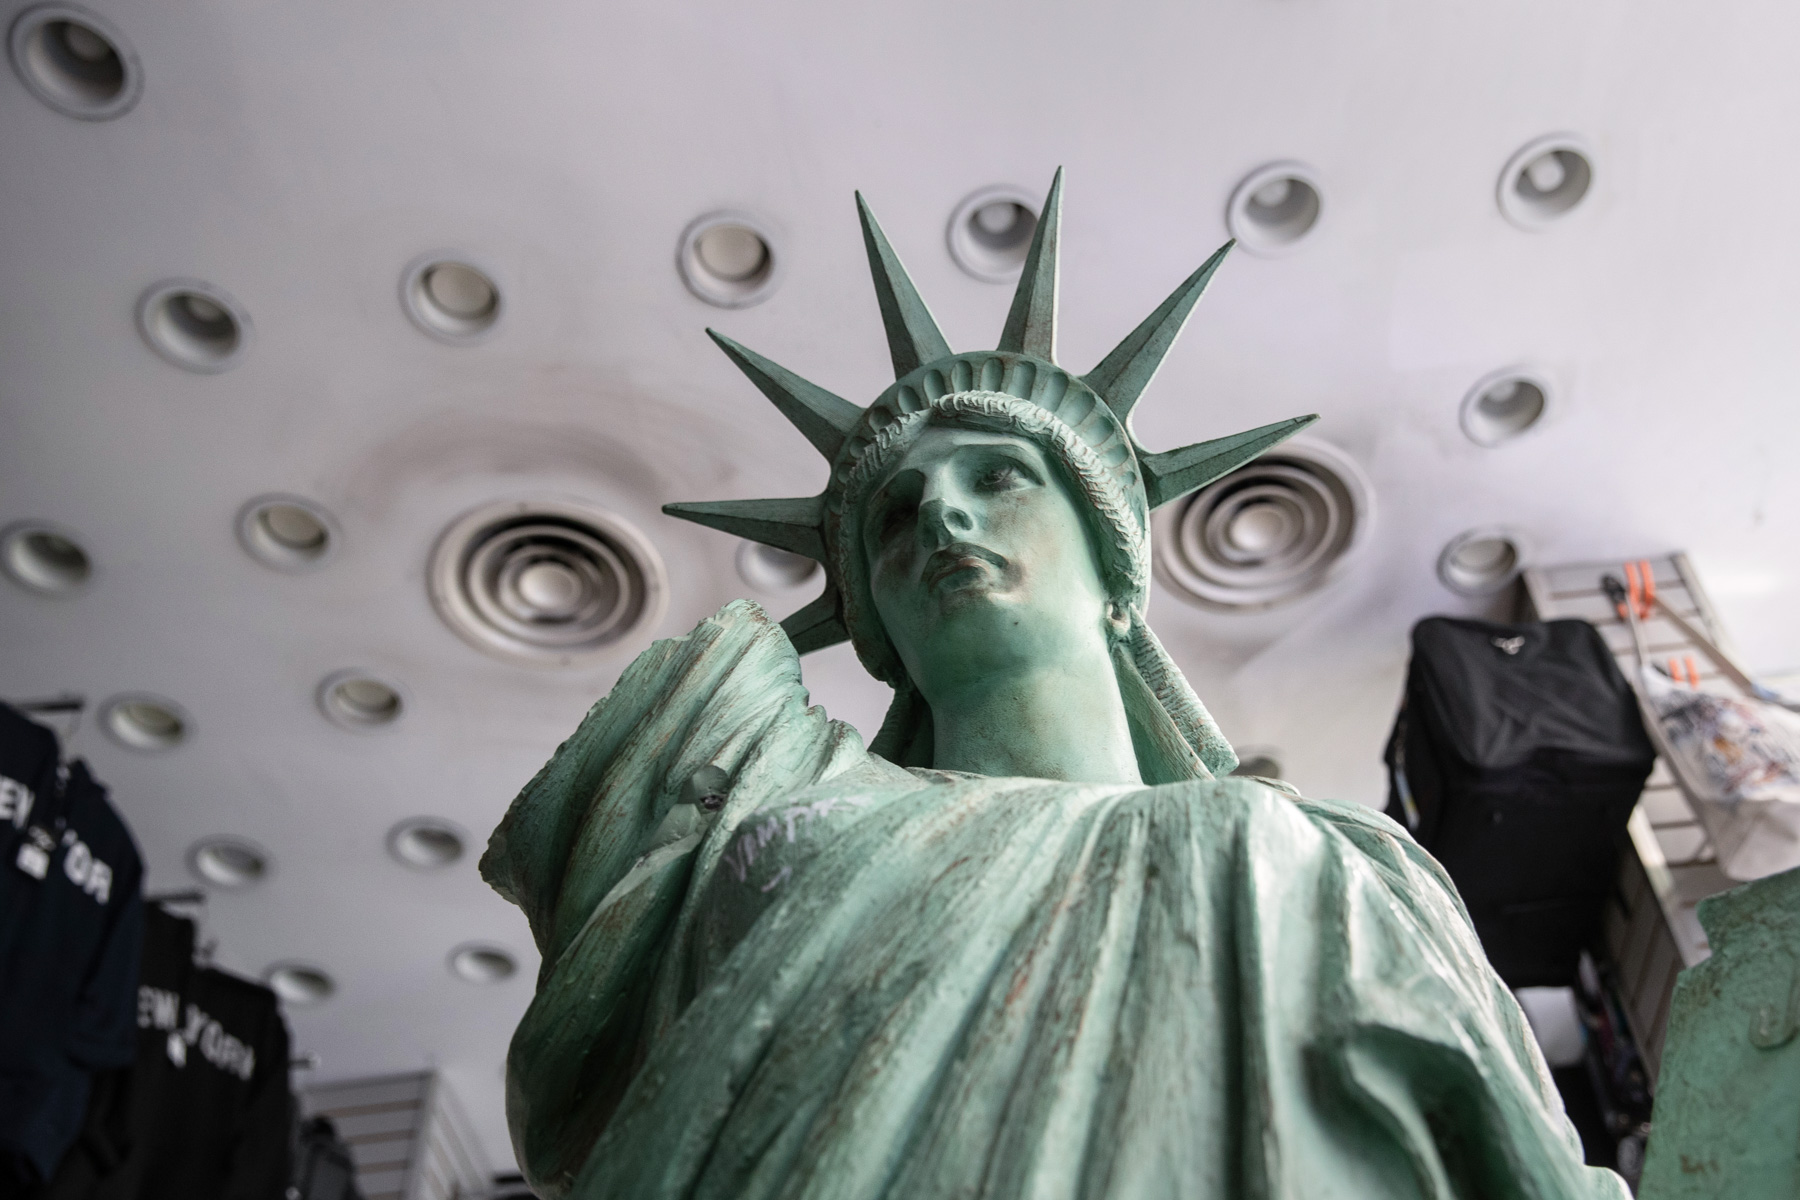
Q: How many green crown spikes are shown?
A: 7